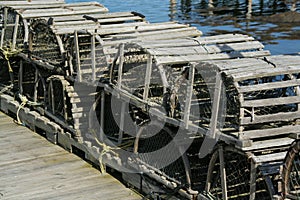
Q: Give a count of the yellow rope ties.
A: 3